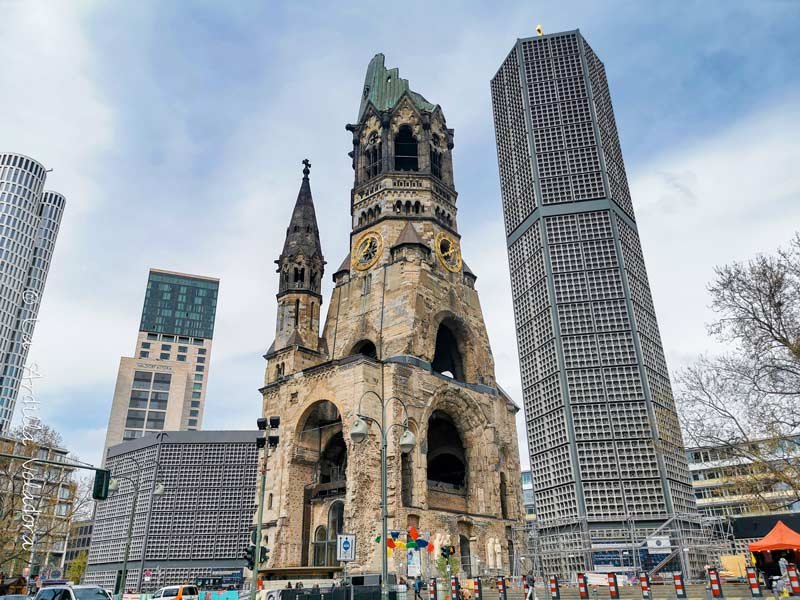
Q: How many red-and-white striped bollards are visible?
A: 13